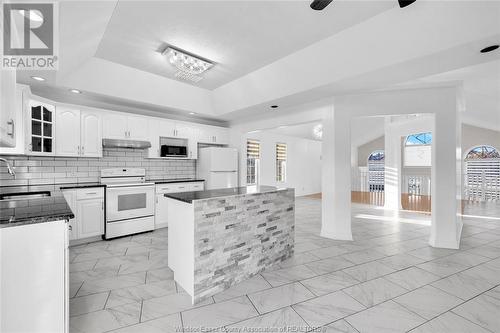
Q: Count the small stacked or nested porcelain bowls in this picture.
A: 0